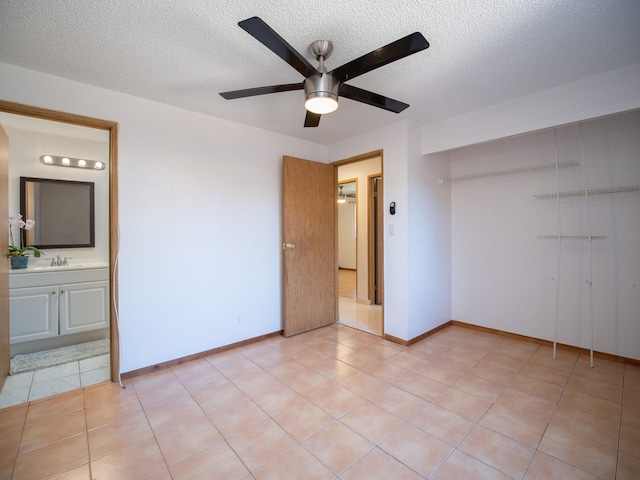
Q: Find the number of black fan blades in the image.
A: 5